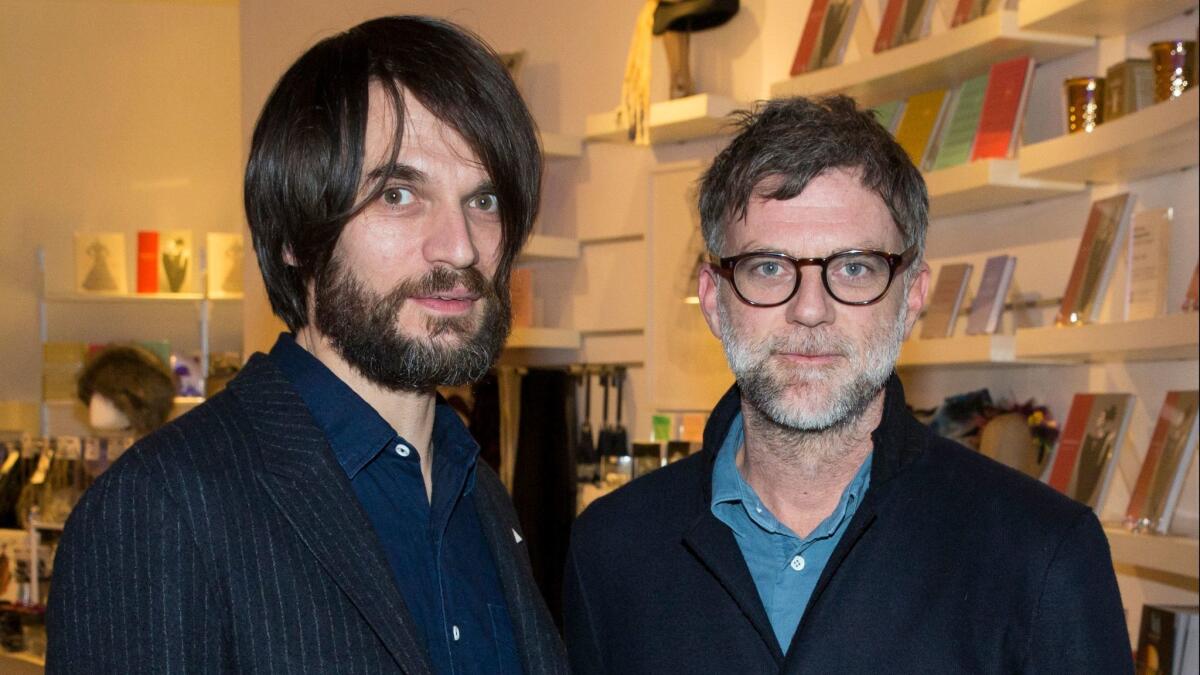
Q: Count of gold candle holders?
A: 2